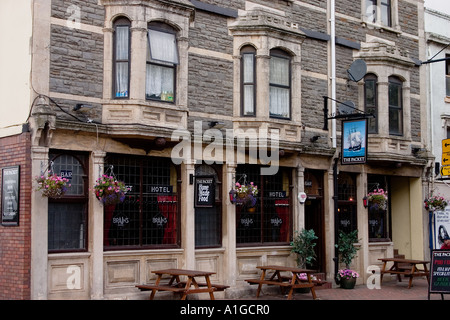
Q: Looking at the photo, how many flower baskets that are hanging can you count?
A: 5